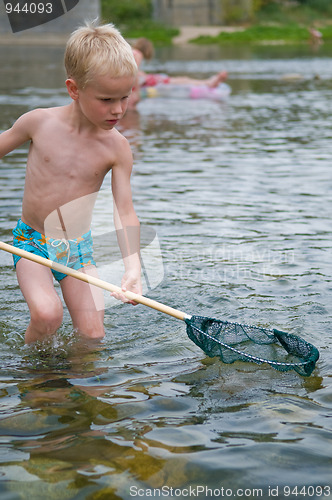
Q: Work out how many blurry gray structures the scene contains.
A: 2